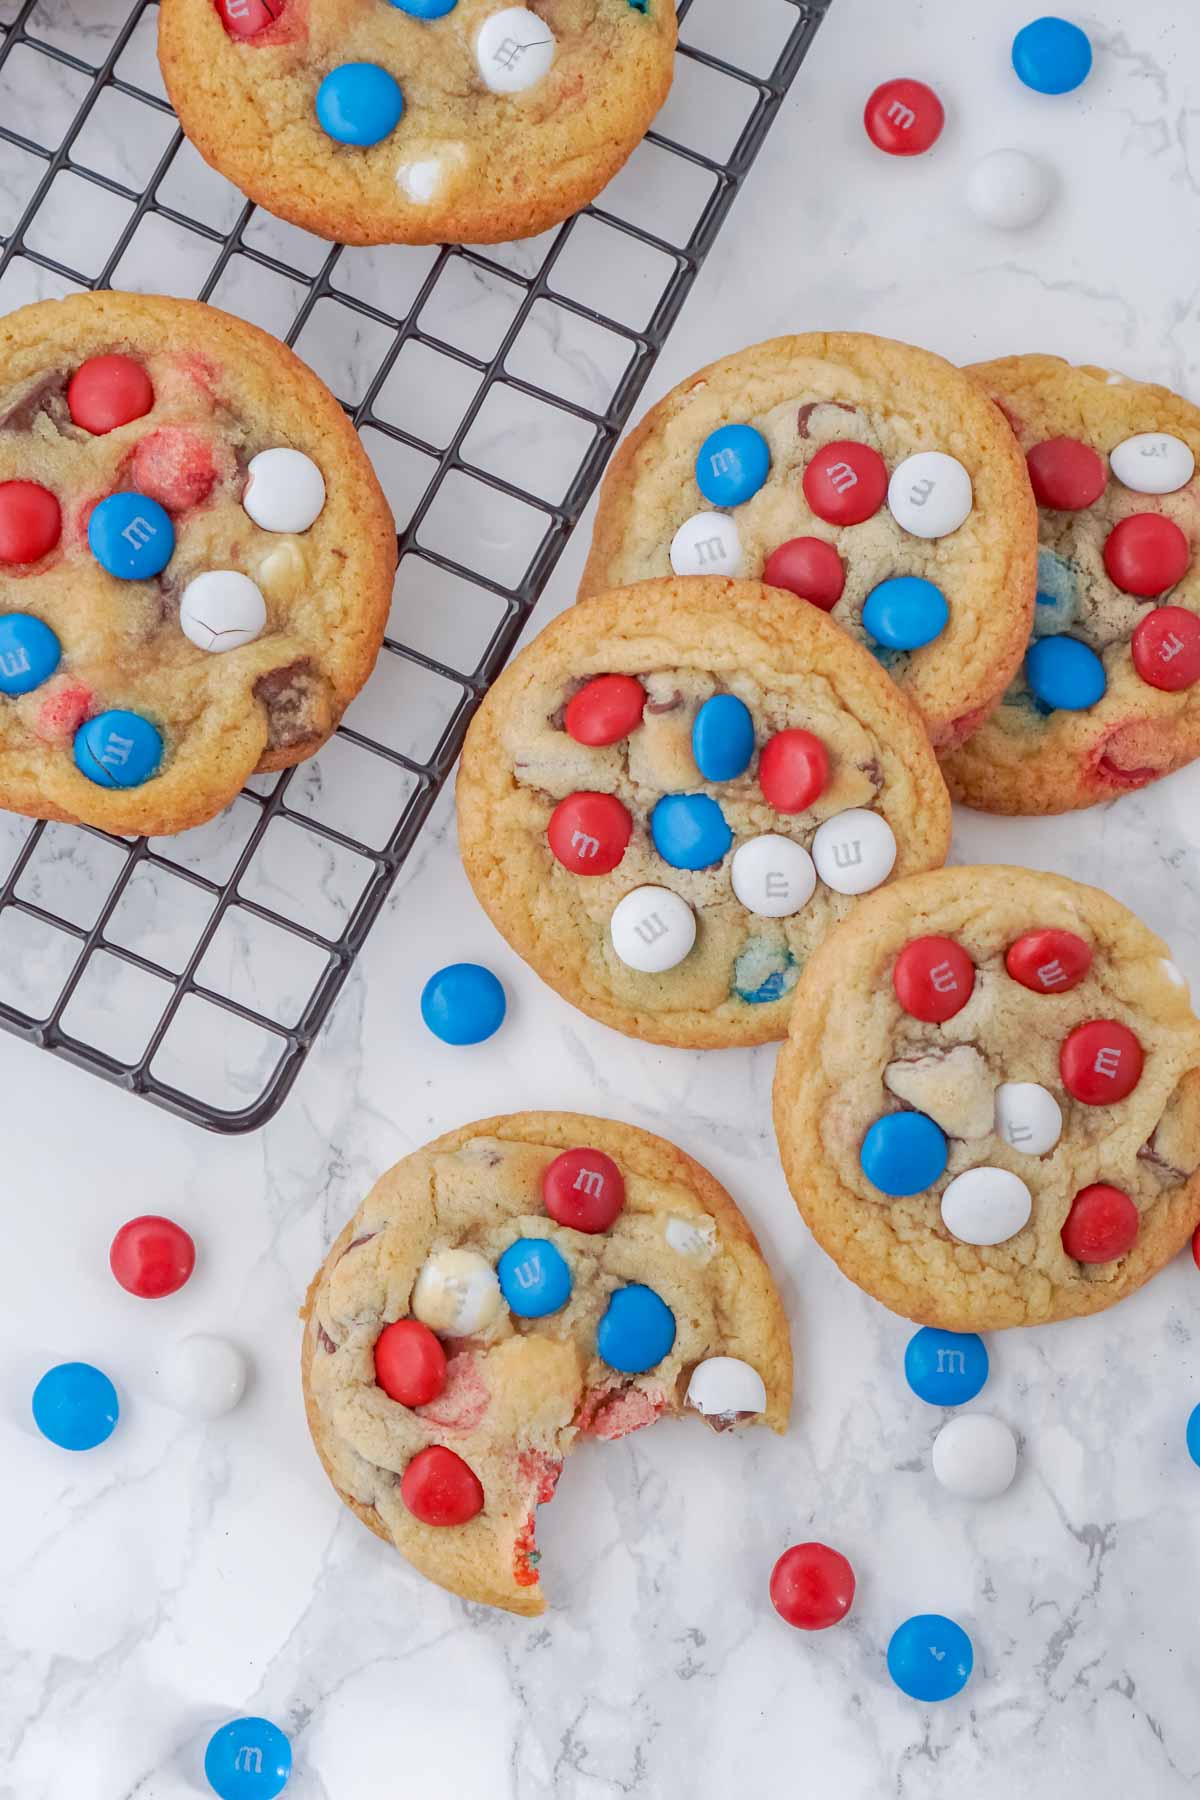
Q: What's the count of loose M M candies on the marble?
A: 14